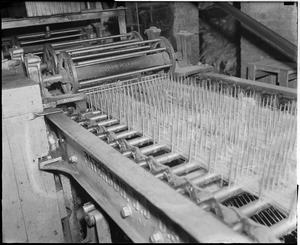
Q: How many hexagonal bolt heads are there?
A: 3